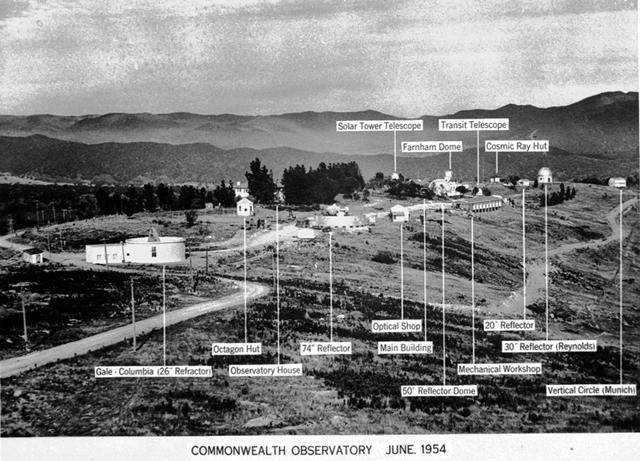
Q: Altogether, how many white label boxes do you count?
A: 15